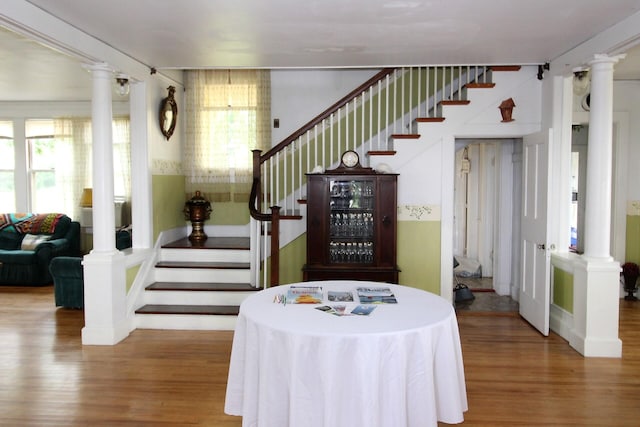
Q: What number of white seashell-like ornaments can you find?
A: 2